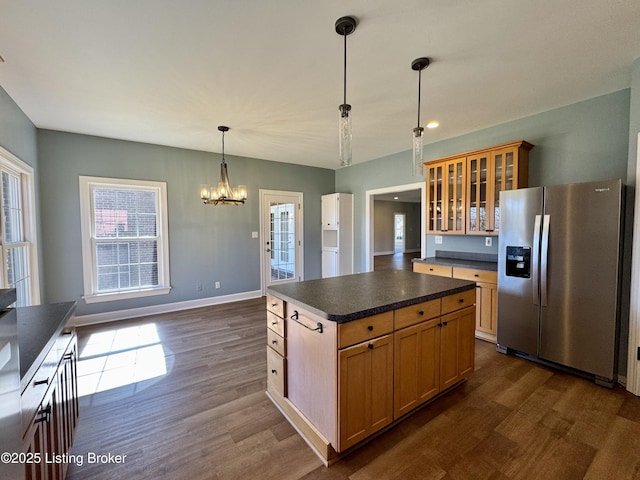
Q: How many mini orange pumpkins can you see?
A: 0